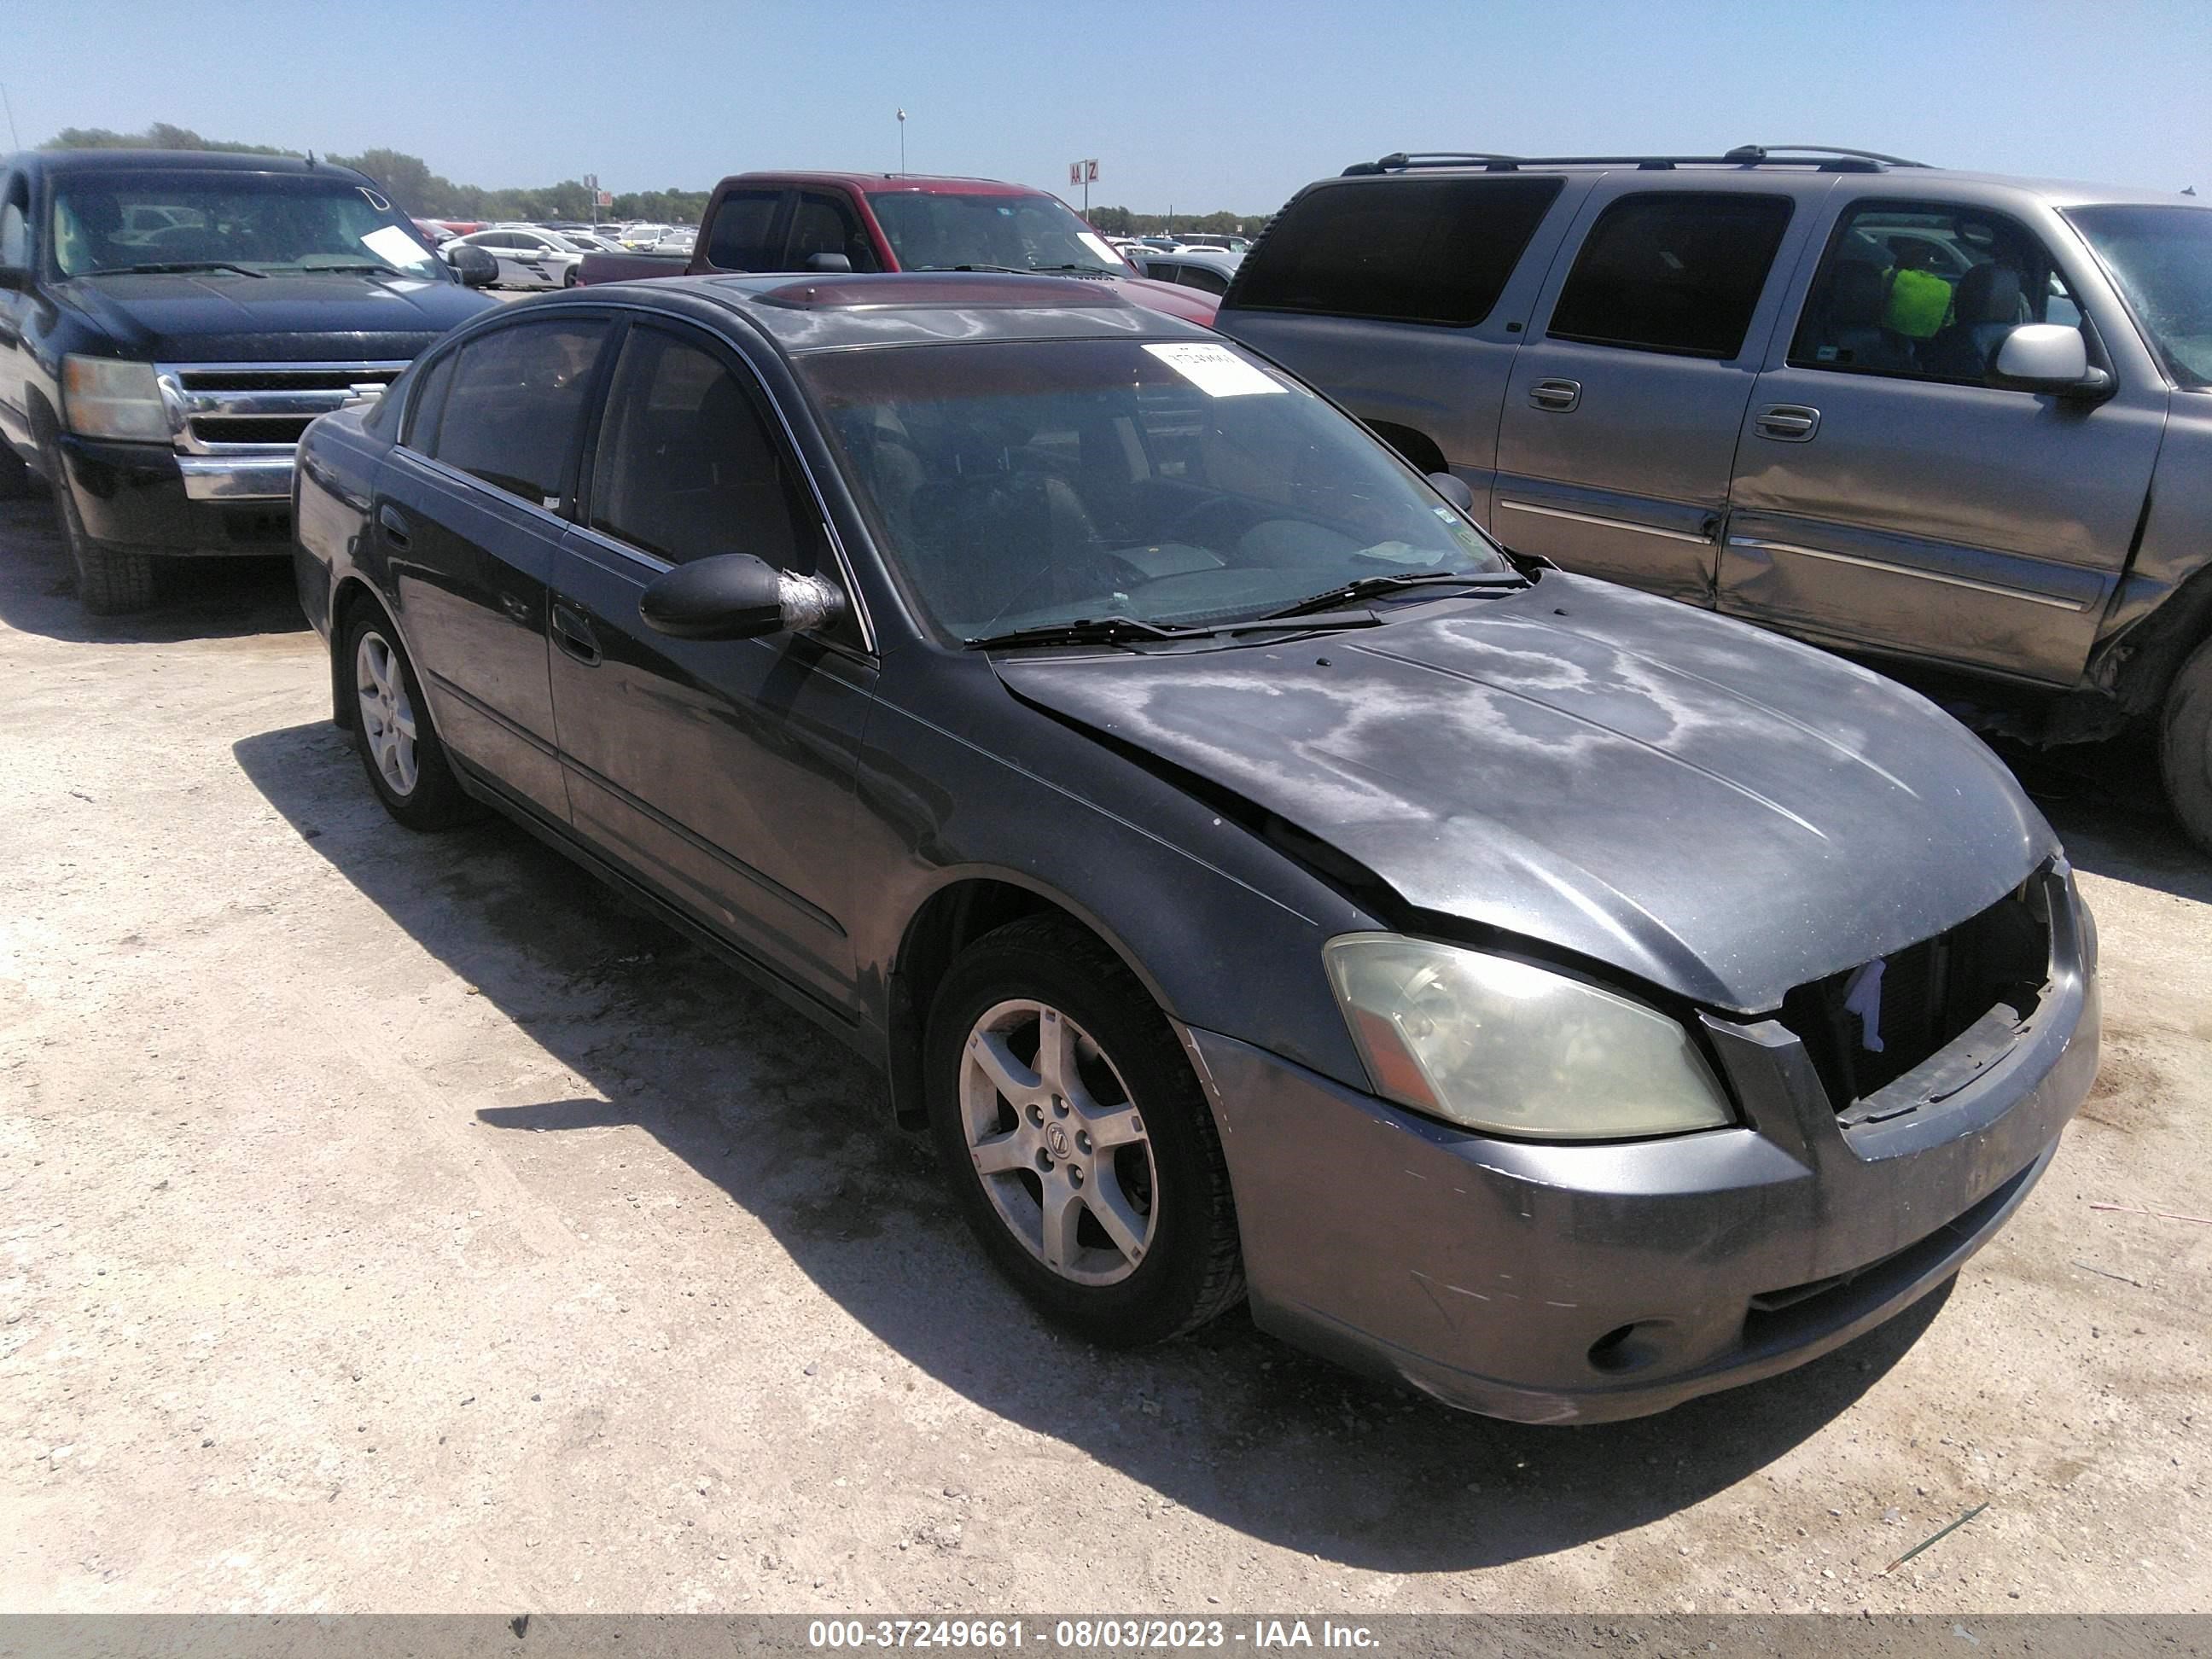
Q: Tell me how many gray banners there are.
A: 1